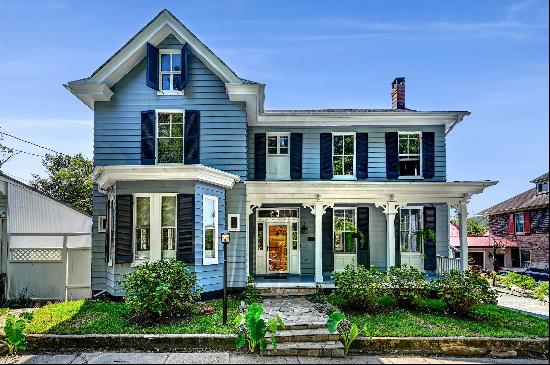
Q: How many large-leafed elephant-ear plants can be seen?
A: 3